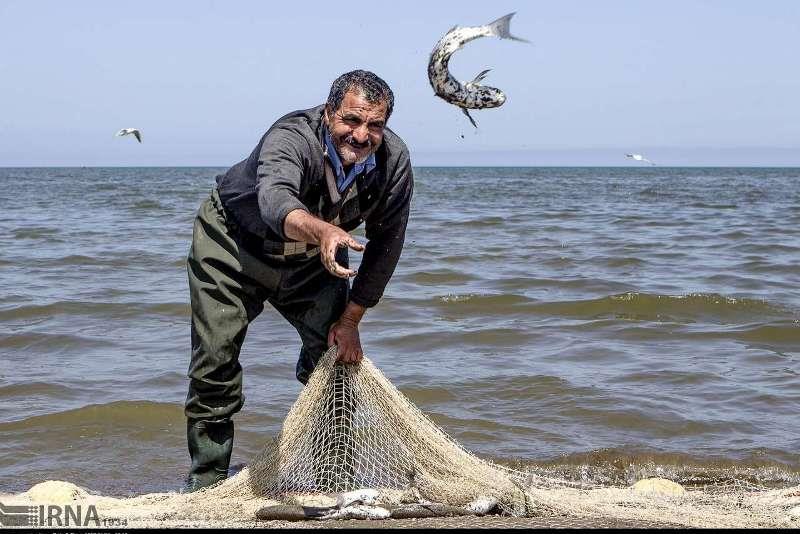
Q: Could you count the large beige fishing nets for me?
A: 1